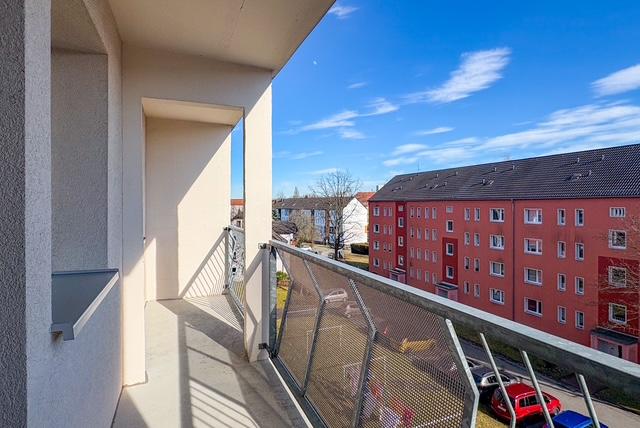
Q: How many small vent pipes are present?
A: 12